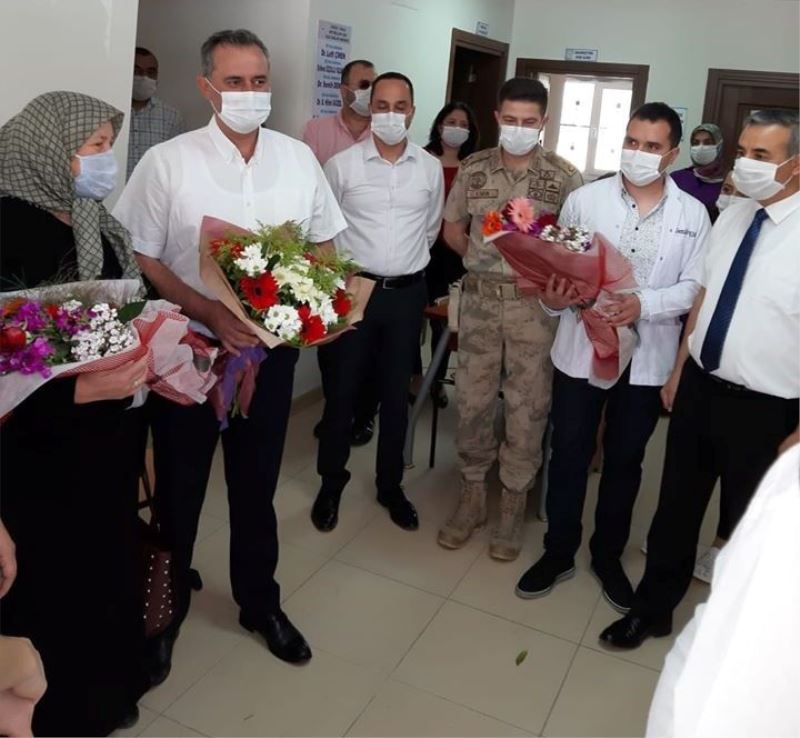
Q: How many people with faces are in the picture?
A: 11